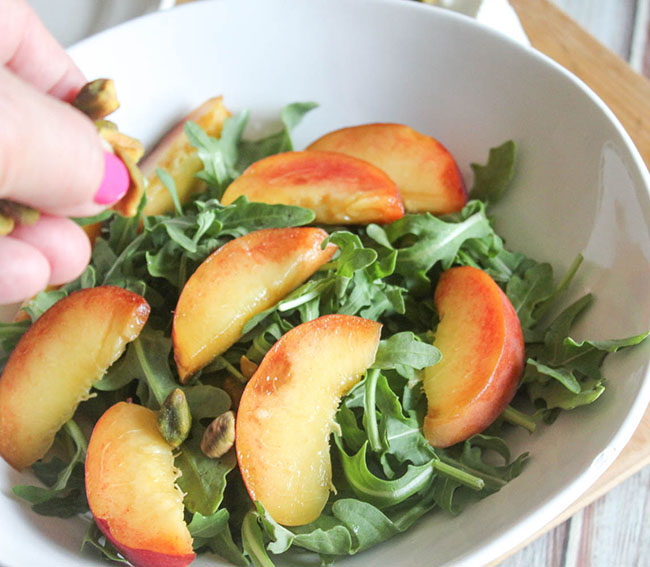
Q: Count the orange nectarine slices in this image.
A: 8